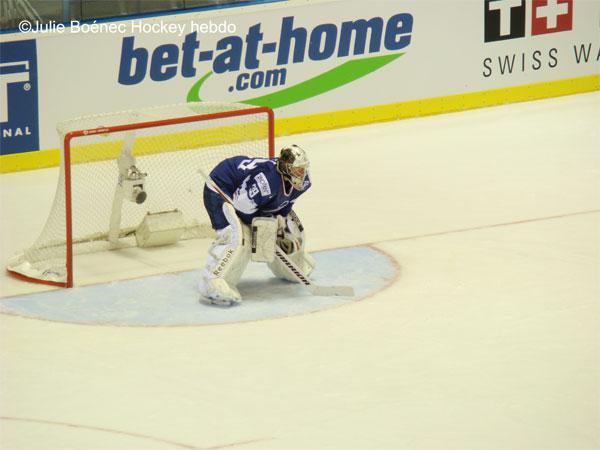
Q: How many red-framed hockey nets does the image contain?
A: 1